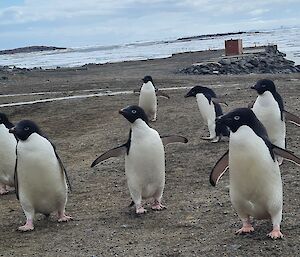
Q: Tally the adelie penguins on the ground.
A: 7